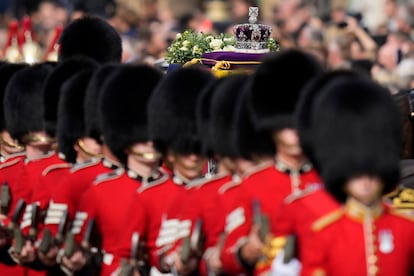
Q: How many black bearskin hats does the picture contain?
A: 14